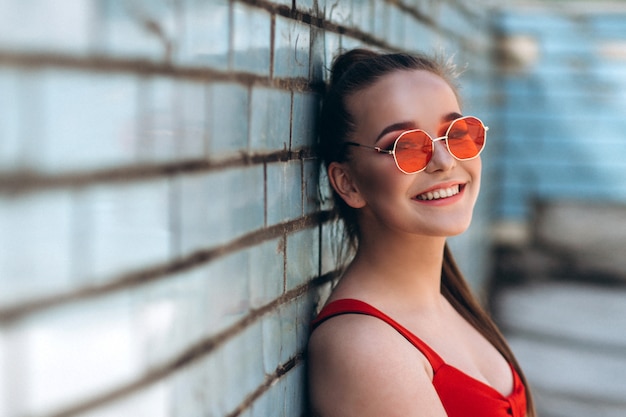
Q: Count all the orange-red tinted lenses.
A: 2